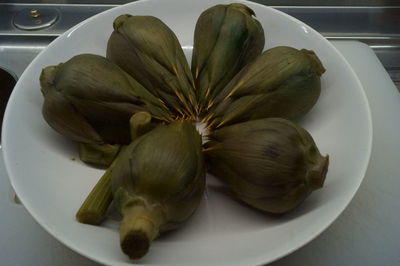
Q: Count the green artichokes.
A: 6